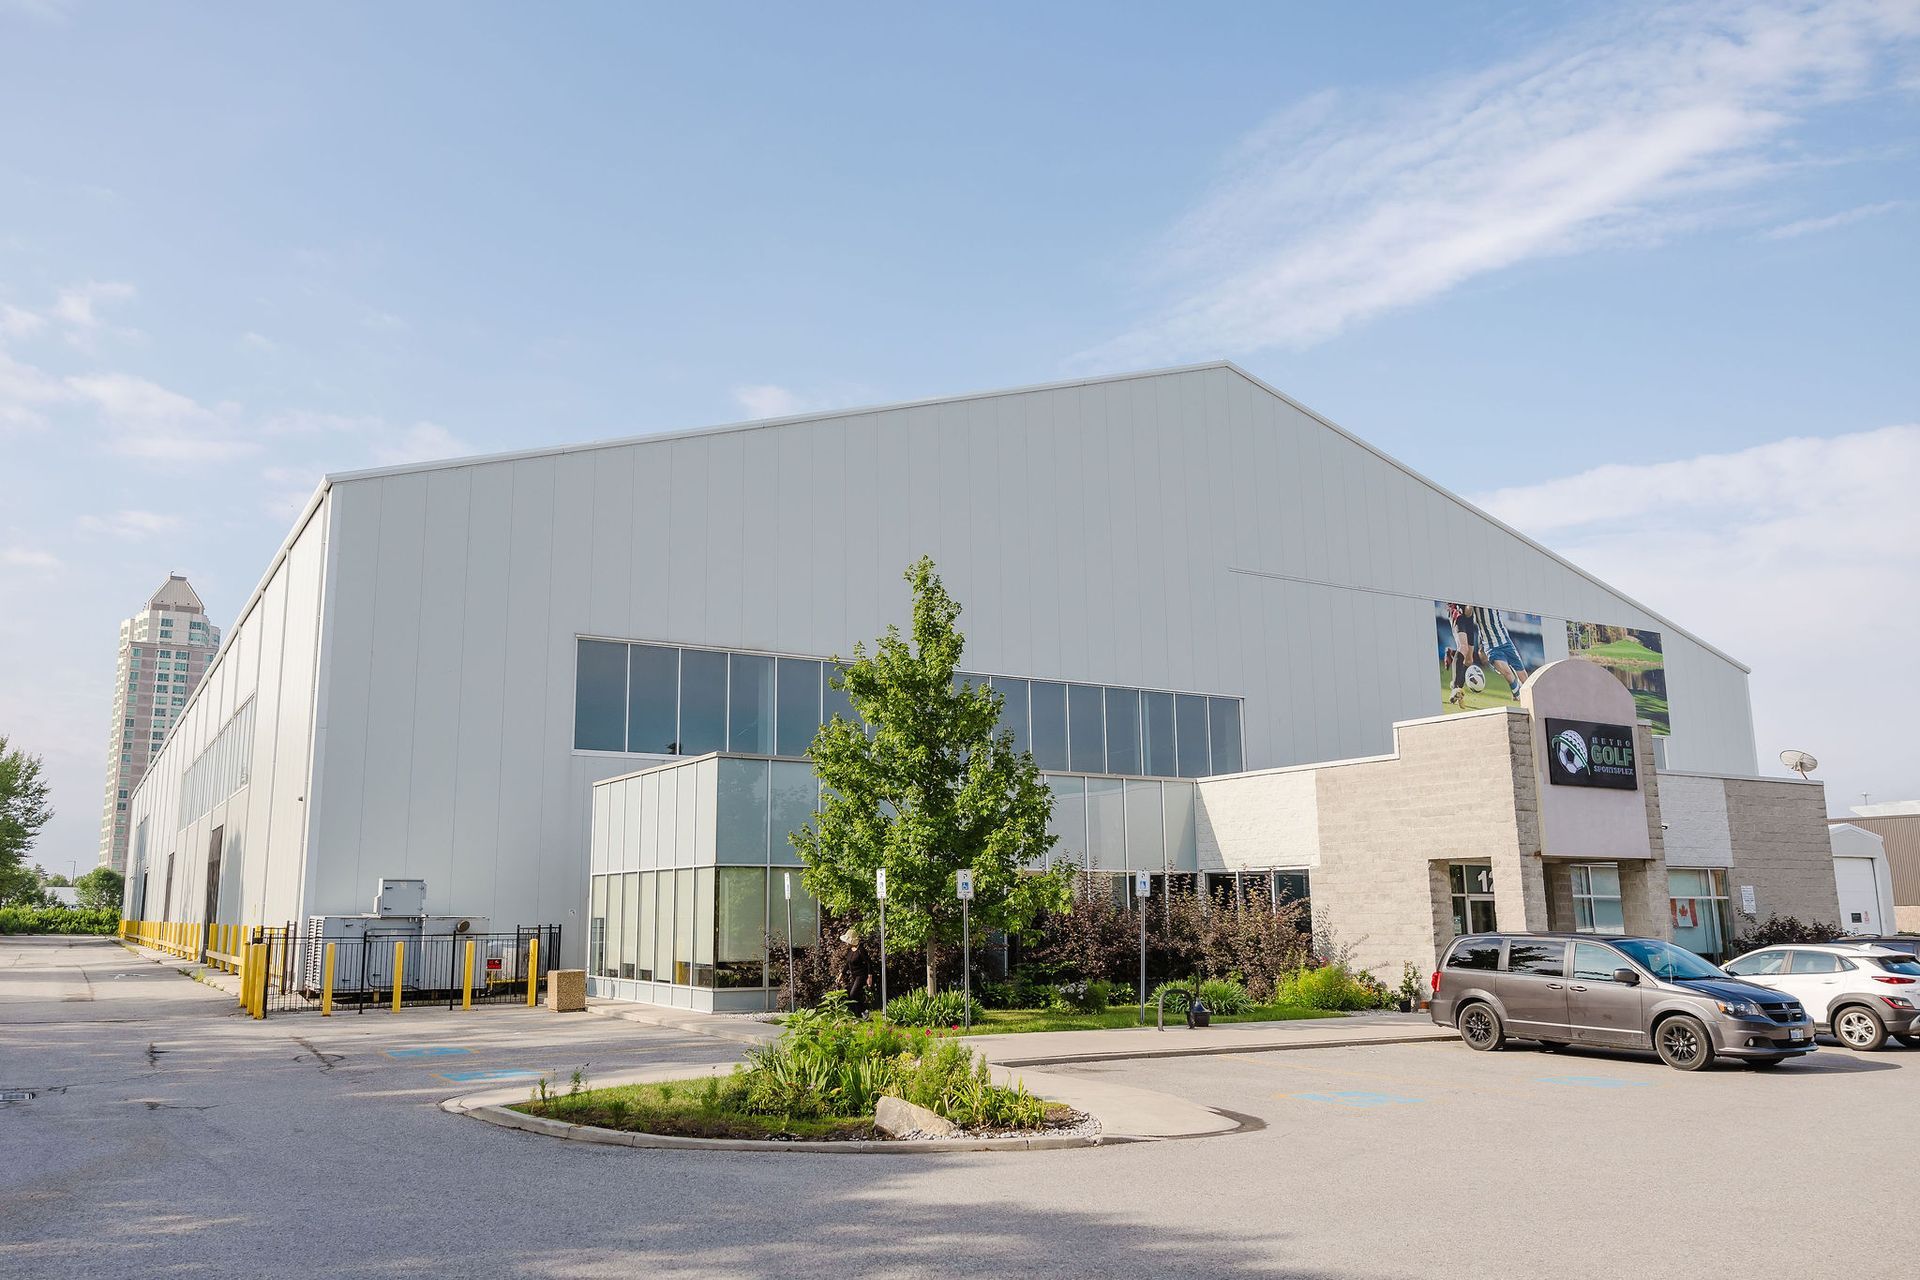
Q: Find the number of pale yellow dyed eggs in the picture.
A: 0